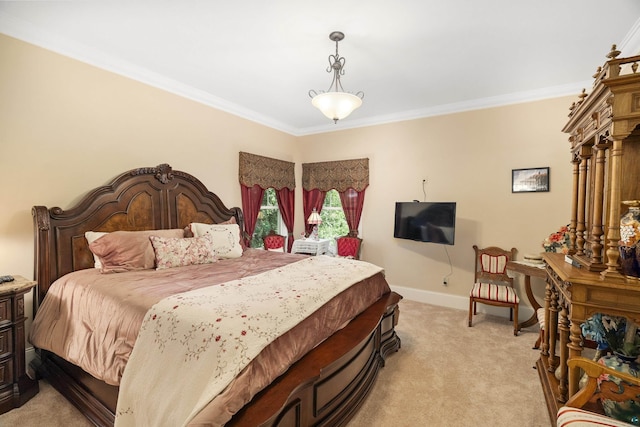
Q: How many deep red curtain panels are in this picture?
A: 4